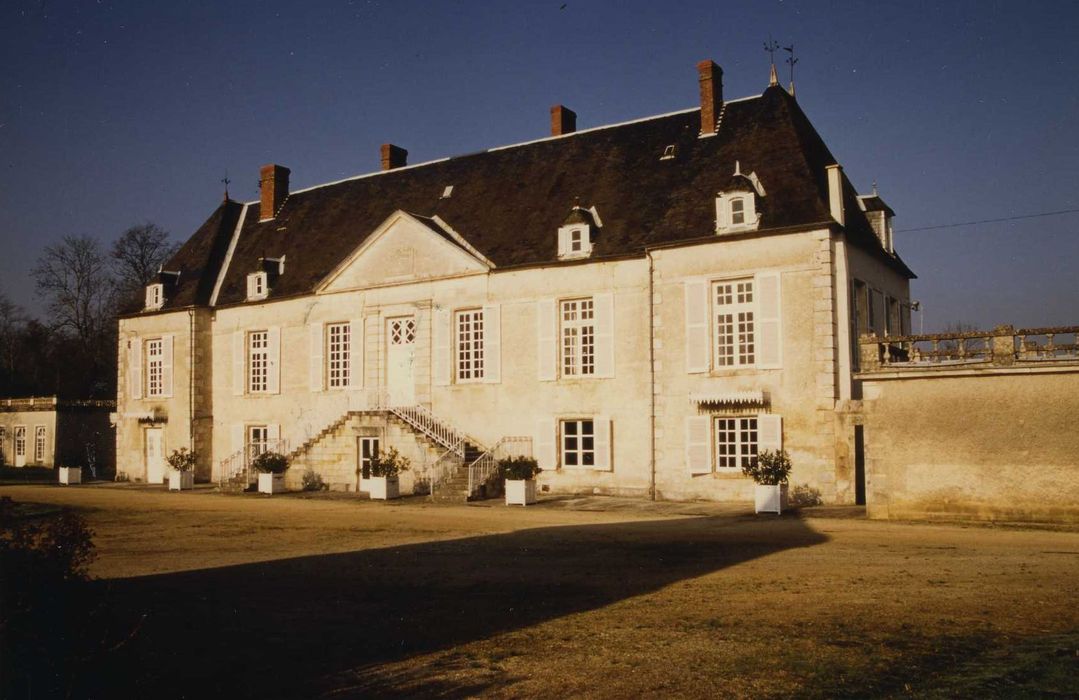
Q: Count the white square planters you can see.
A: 6